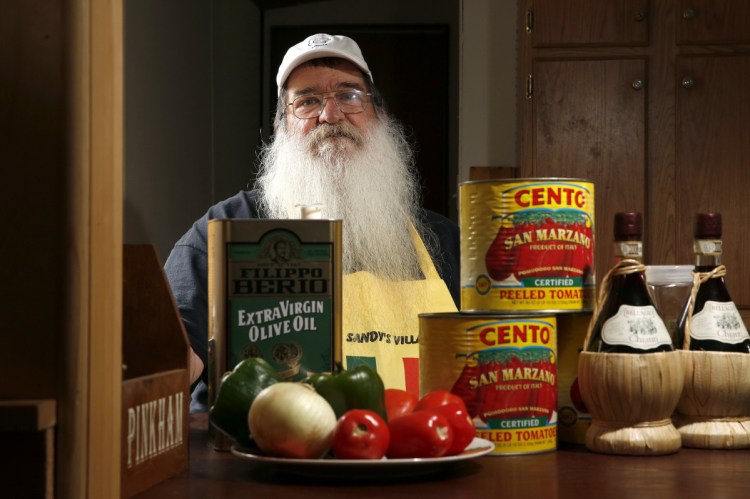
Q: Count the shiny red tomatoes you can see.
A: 5